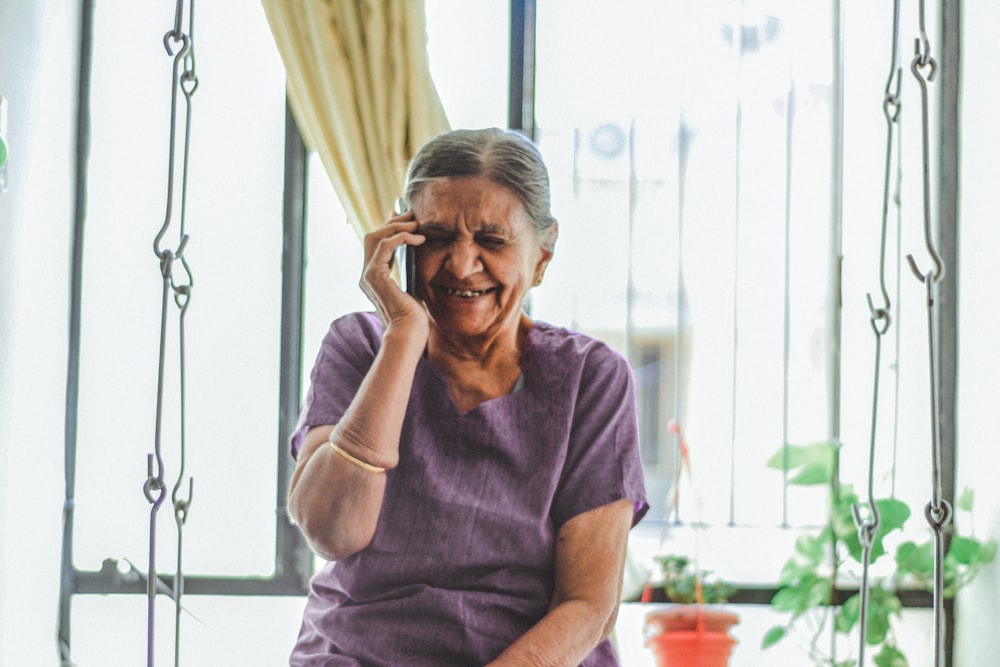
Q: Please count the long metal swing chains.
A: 4